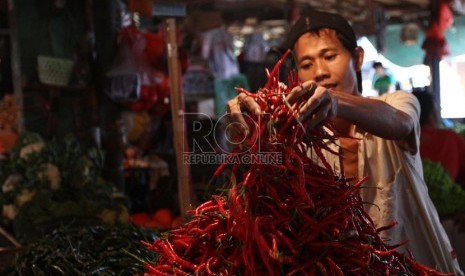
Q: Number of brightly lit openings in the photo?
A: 2